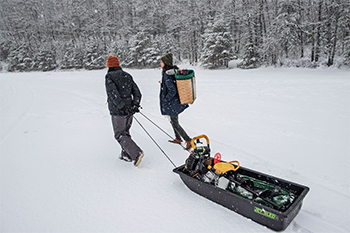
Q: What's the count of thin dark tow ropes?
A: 2